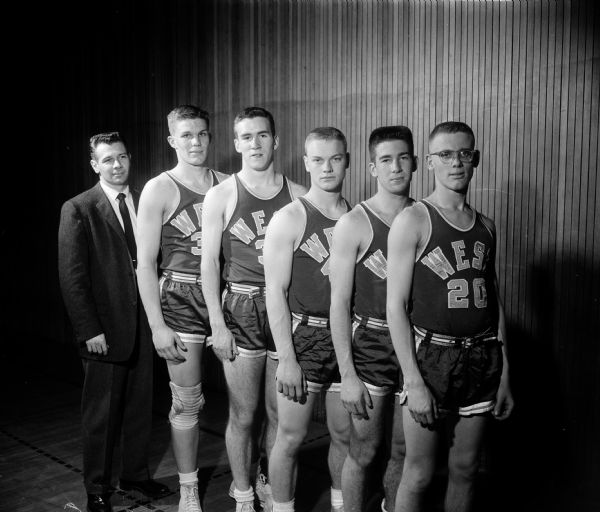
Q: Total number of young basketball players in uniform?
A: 5